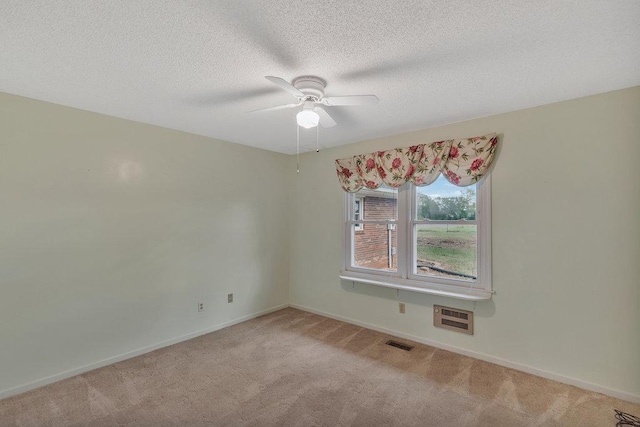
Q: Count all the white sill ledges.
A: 1